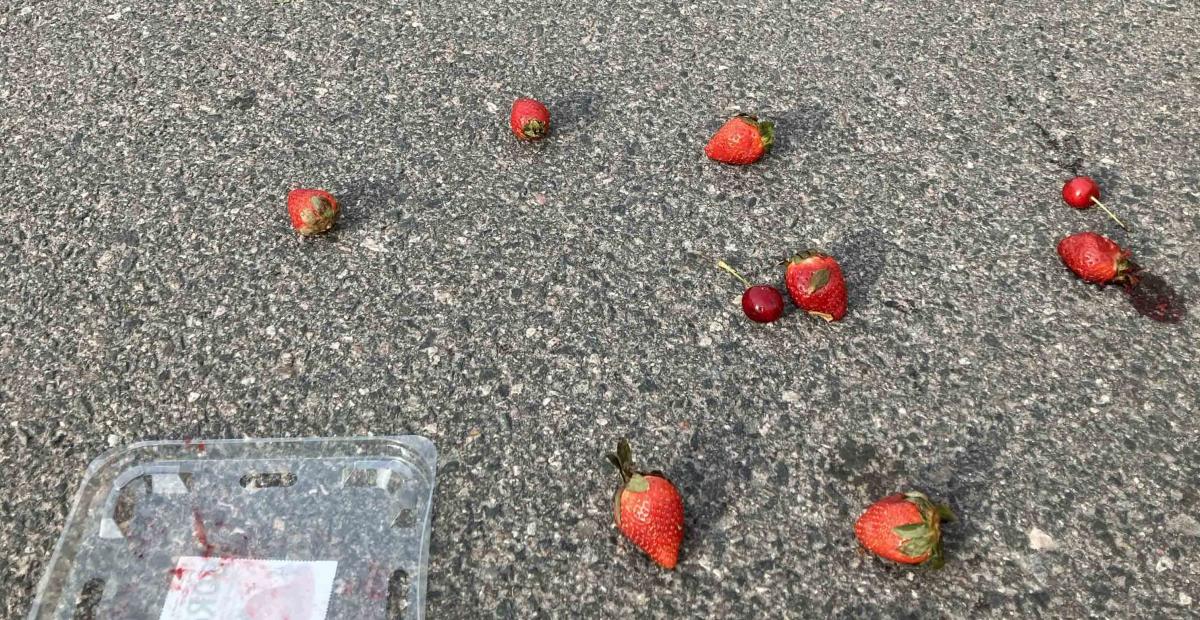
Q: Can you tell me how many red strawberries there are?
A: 7